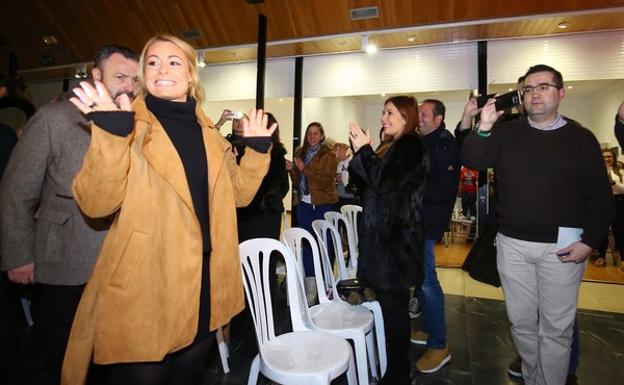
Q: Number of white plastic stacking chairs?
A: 5